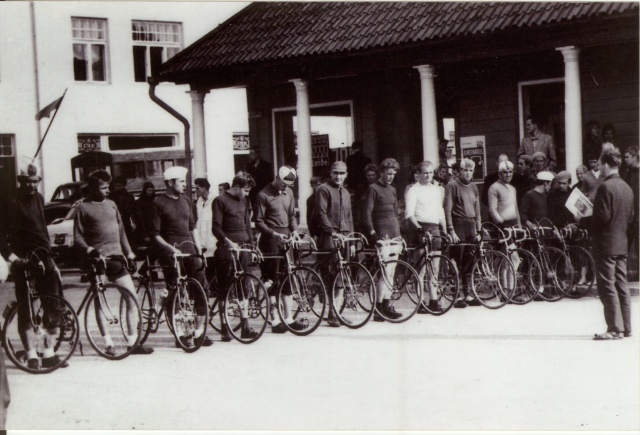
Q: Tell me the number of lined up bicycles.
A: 12